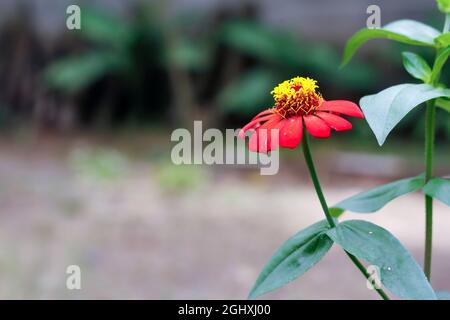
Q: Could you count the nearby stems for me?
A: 2